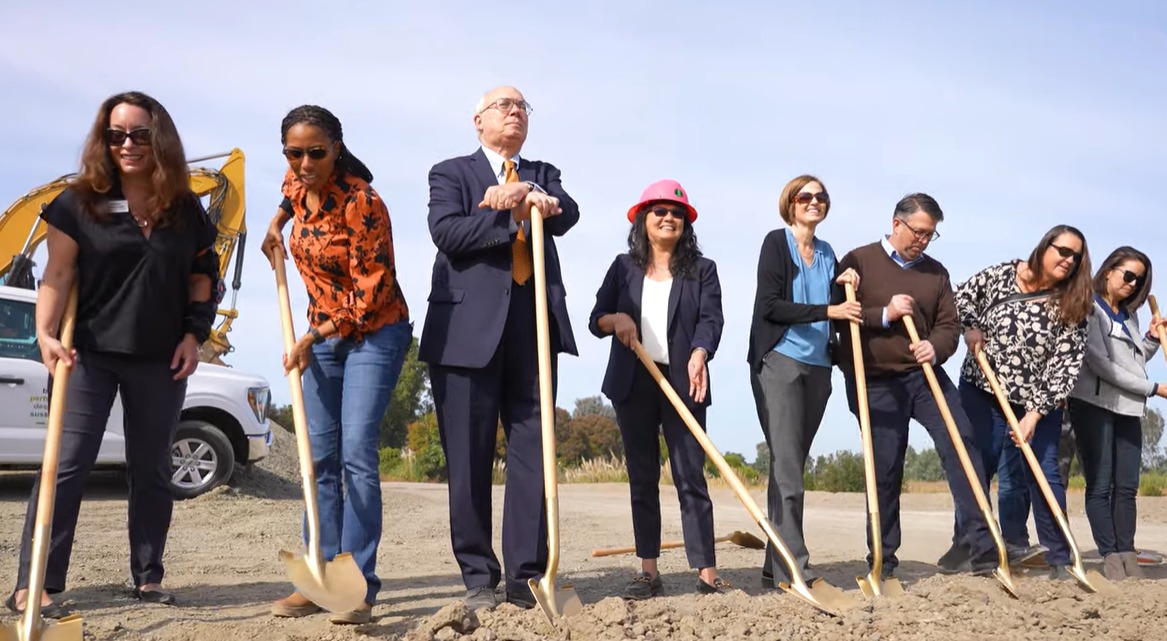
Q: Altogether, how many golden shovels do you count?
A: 9